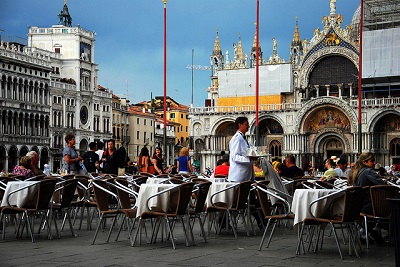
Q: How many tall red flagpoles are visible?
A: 3